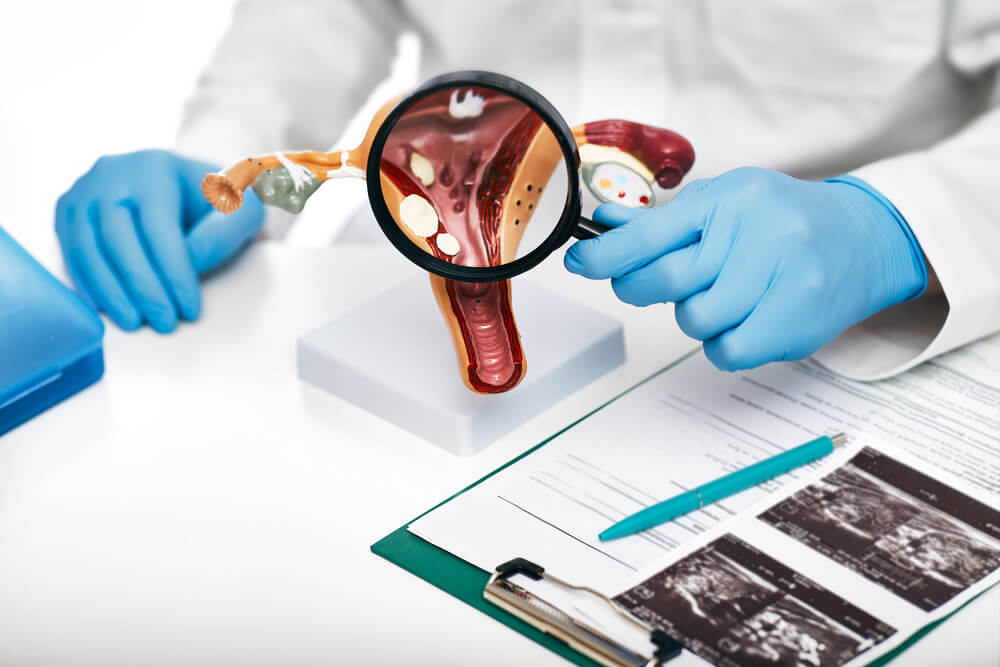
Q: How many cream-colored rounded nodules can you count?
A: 3